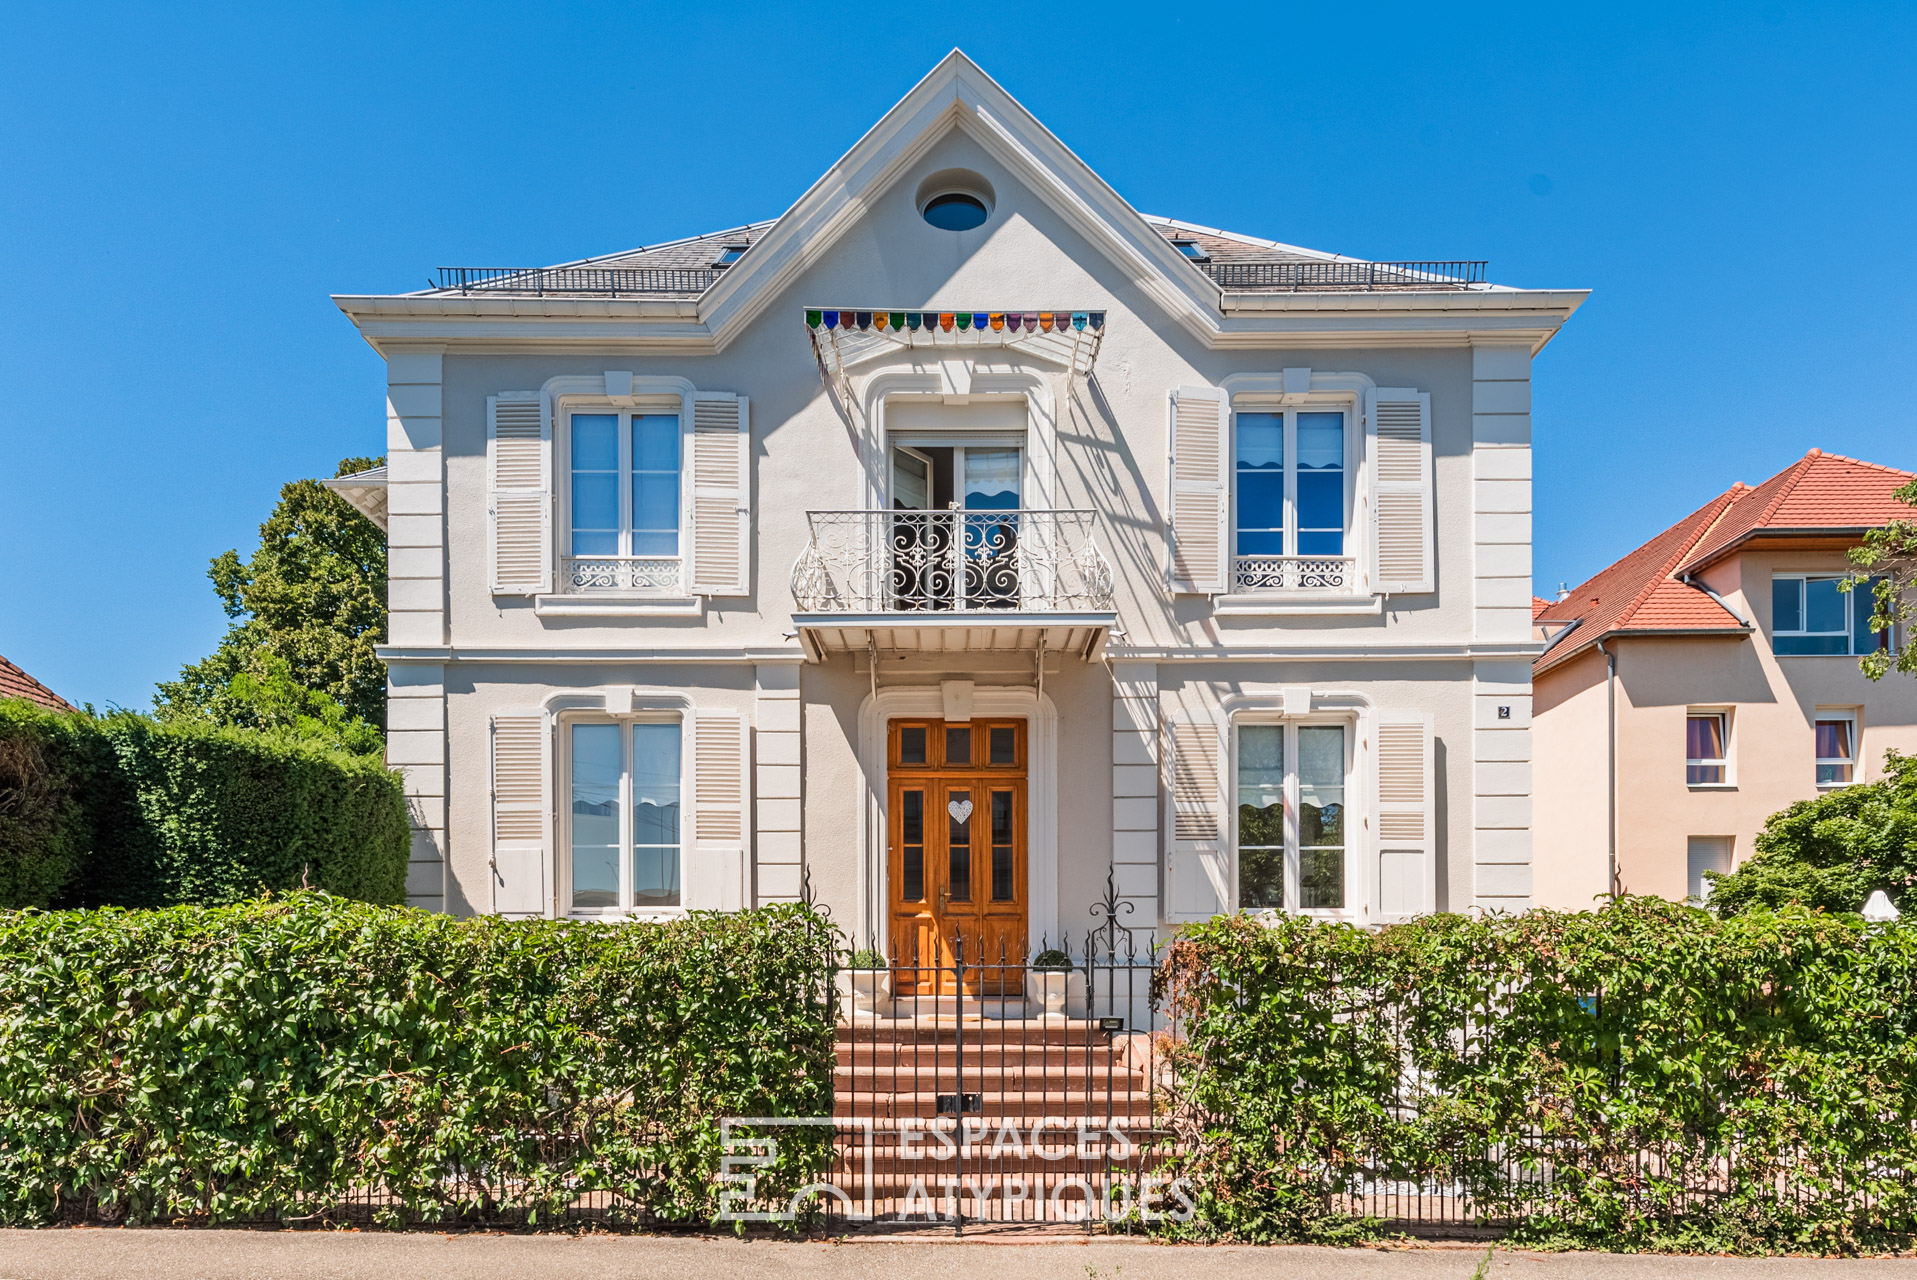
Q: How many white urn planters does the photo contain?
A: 2